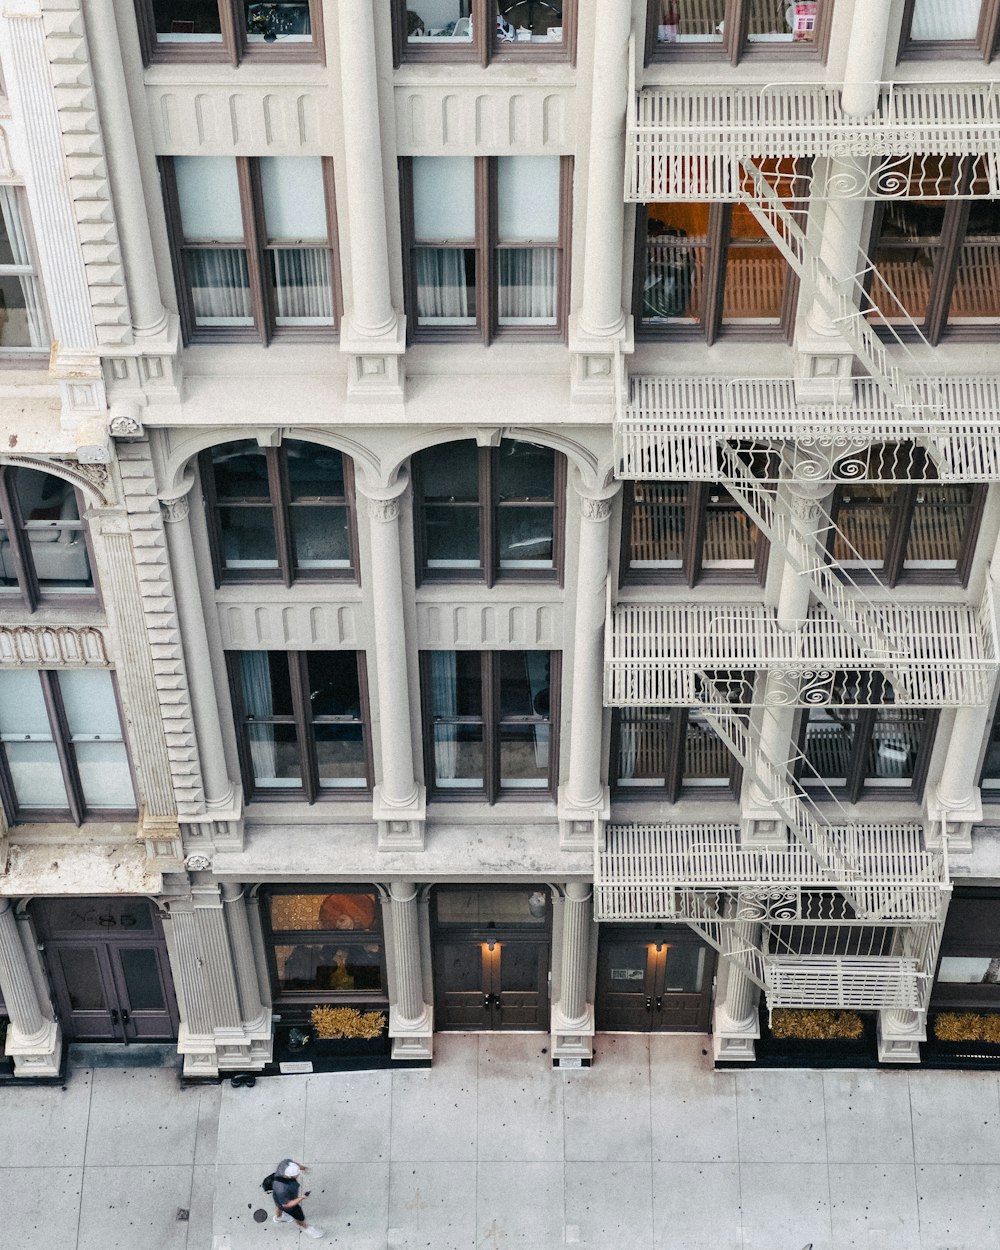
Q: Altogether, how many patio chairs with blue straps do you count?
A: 0